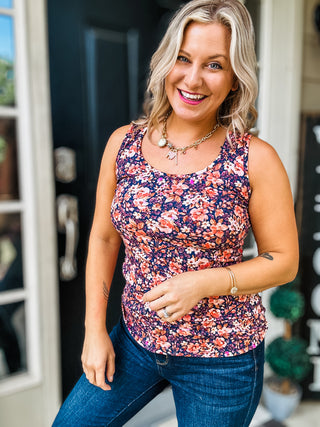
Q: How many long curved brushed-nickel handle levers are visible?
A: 1